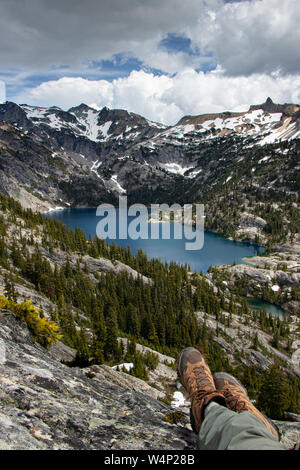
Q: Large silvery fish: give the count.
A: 0